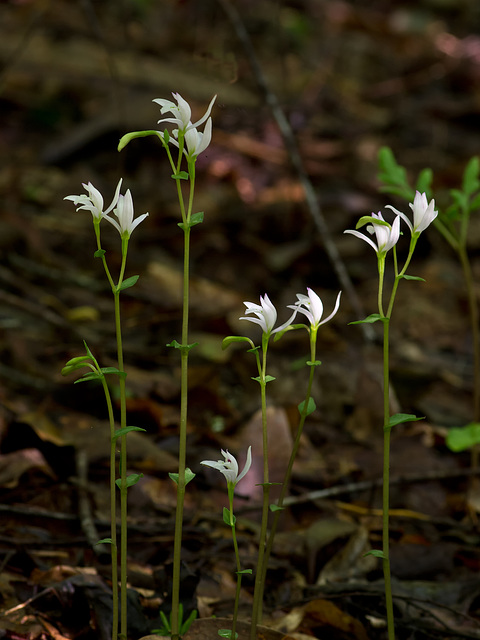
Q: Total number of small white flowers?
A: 9